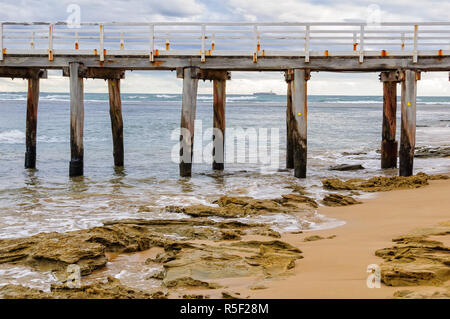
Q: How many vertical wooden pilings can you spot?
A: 9